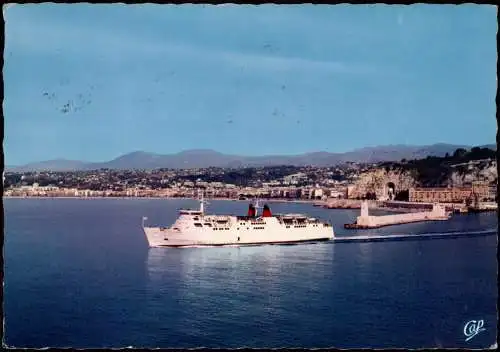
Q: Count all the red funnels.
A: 2